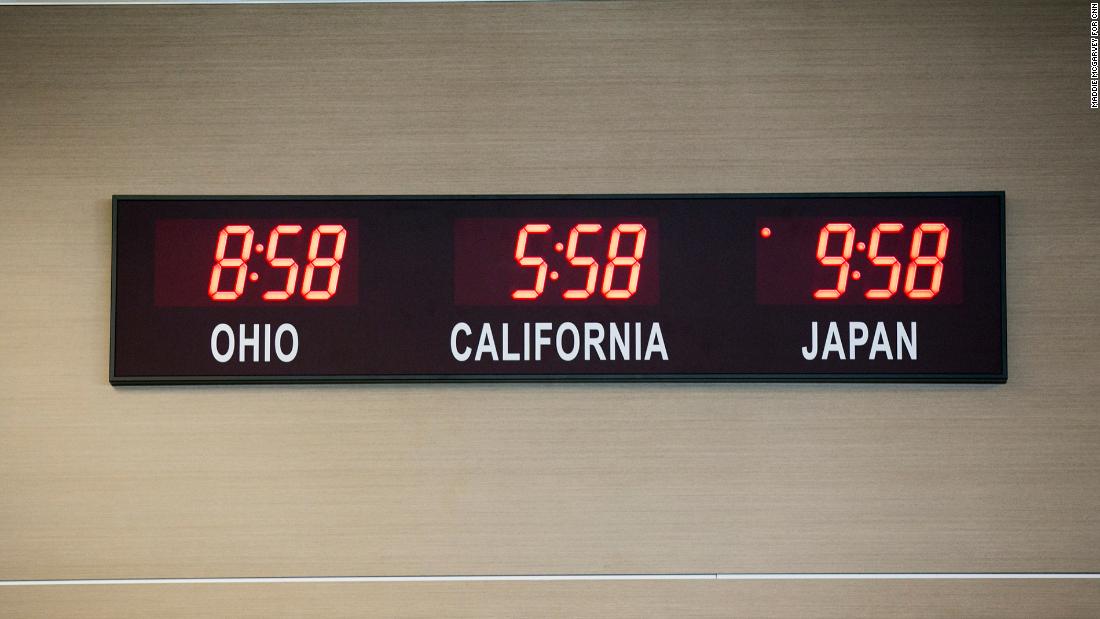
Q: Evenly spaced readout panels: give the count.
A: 3